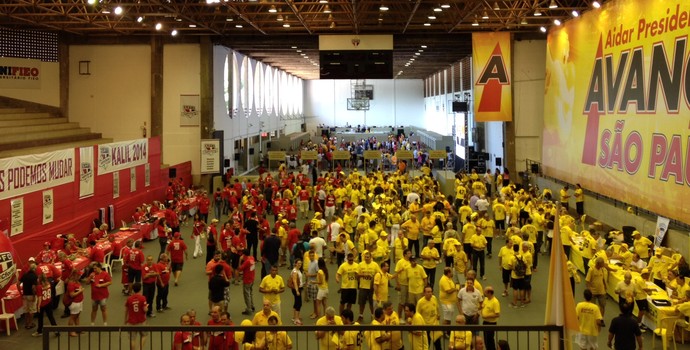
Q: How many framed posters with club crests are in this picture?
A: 2